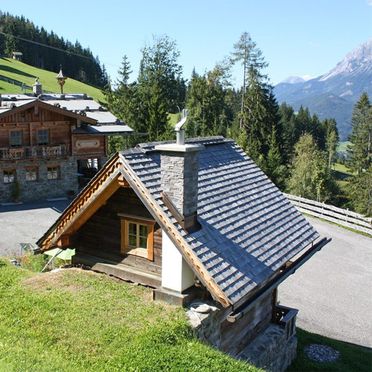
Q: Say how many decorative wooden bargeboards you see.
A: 2